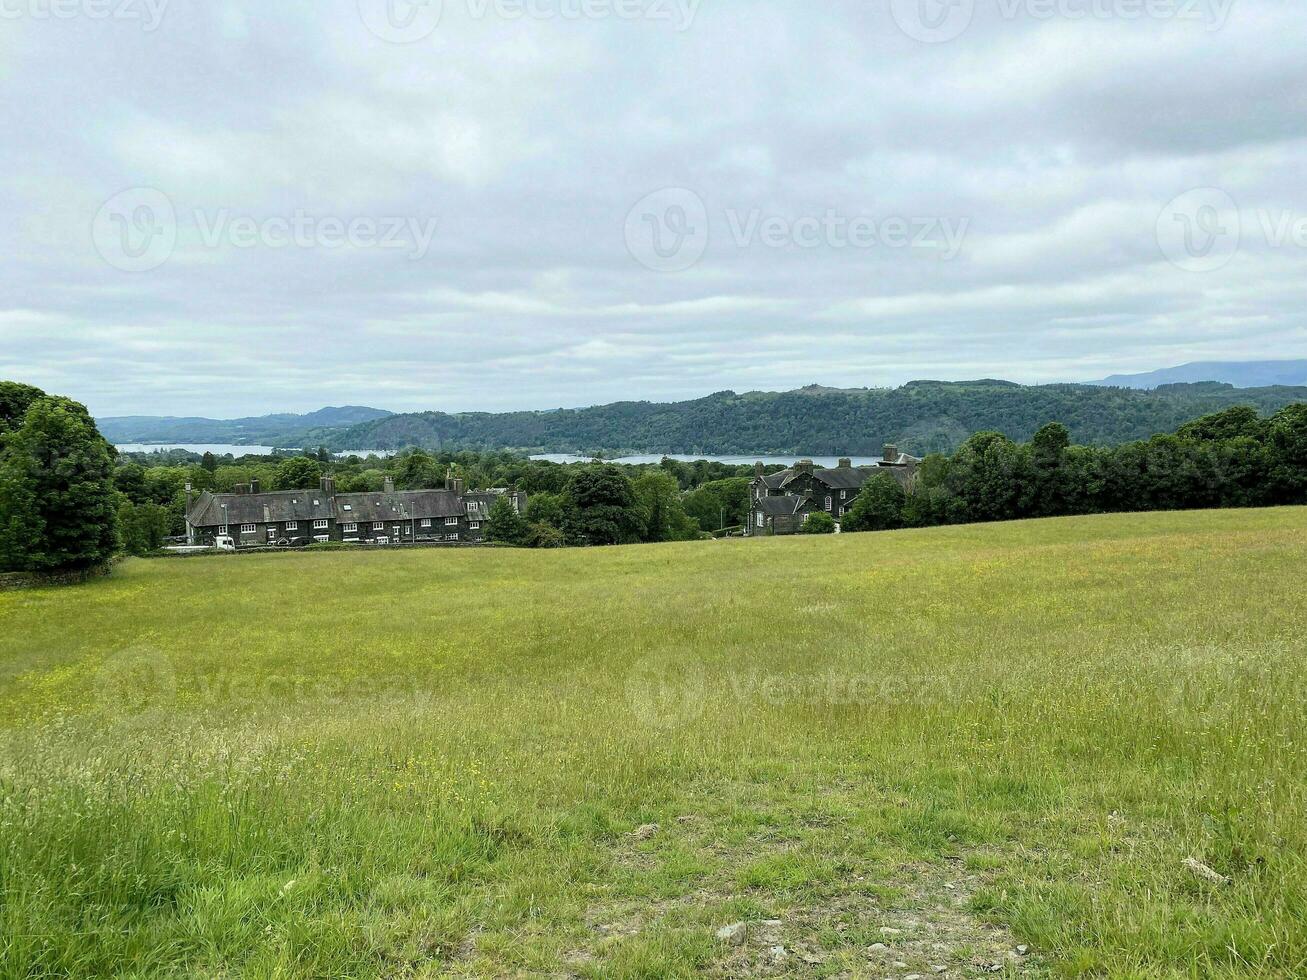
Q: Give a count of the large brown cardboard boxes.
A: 0